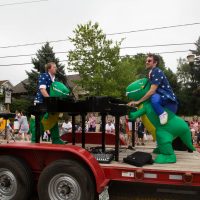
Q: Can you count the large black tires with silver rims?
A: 2